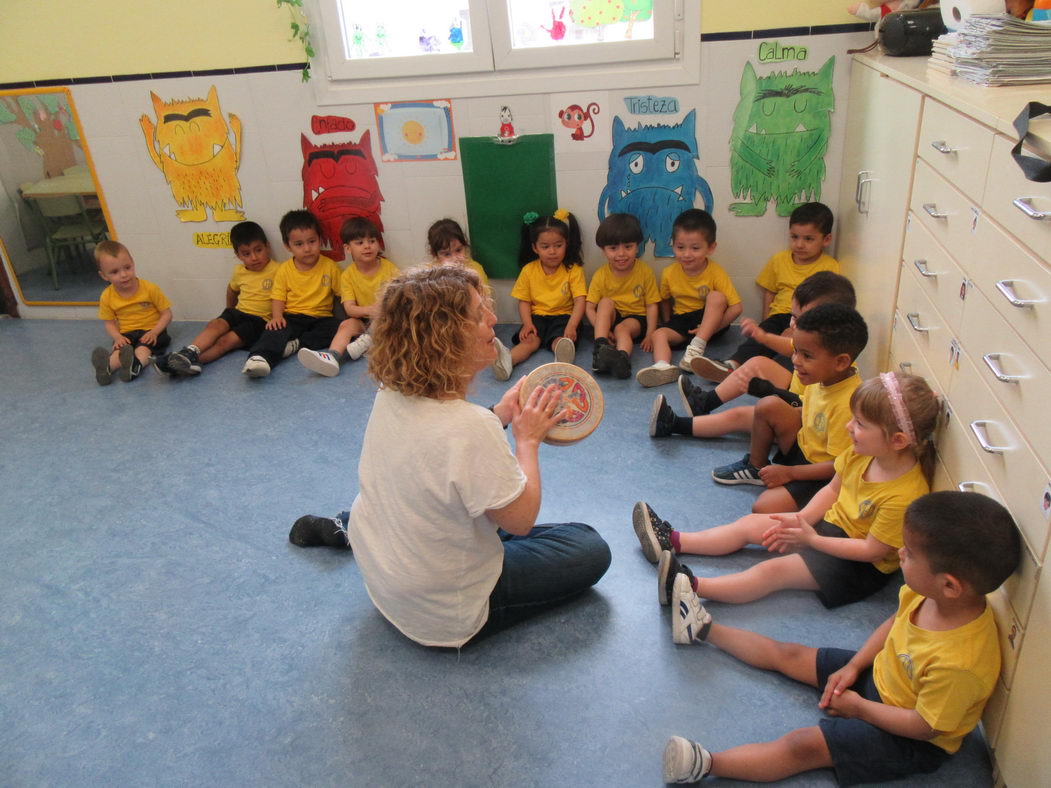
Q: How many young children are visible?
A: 13